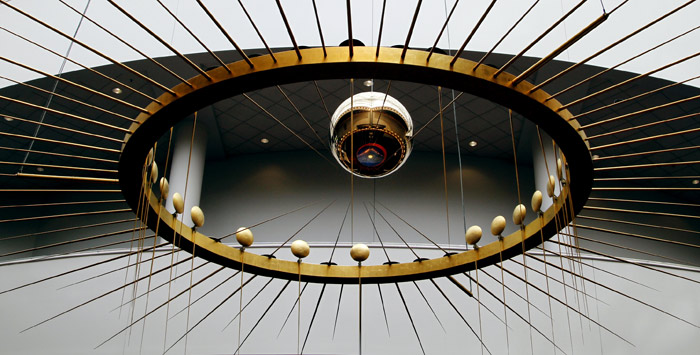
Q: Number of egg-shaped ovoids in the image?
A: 14